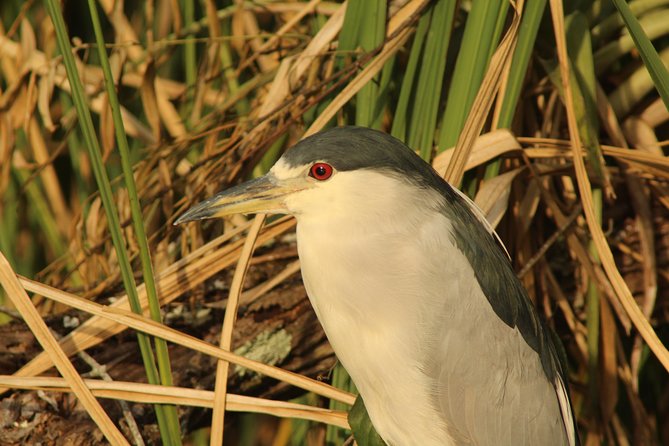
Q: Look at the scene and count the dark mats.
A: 0